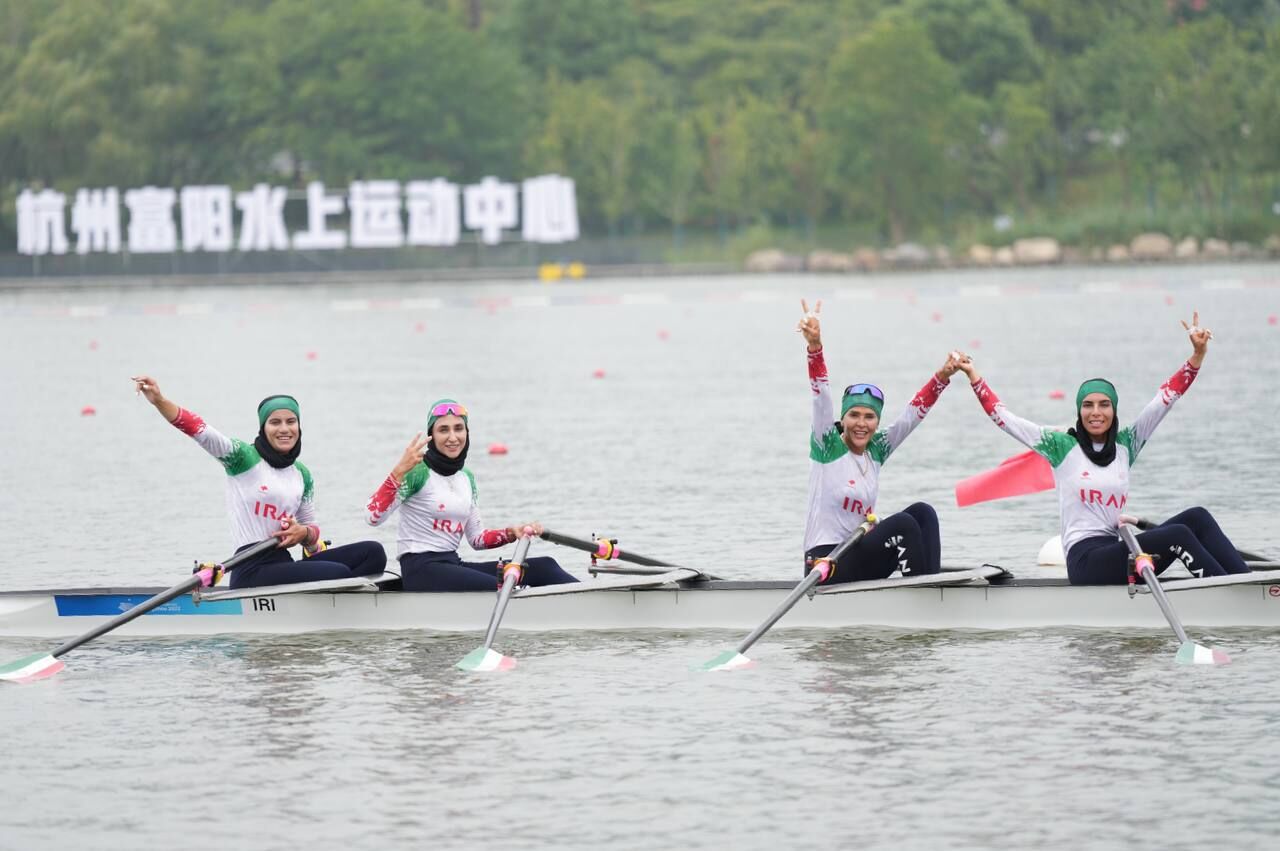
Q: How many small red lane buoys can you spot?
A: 12